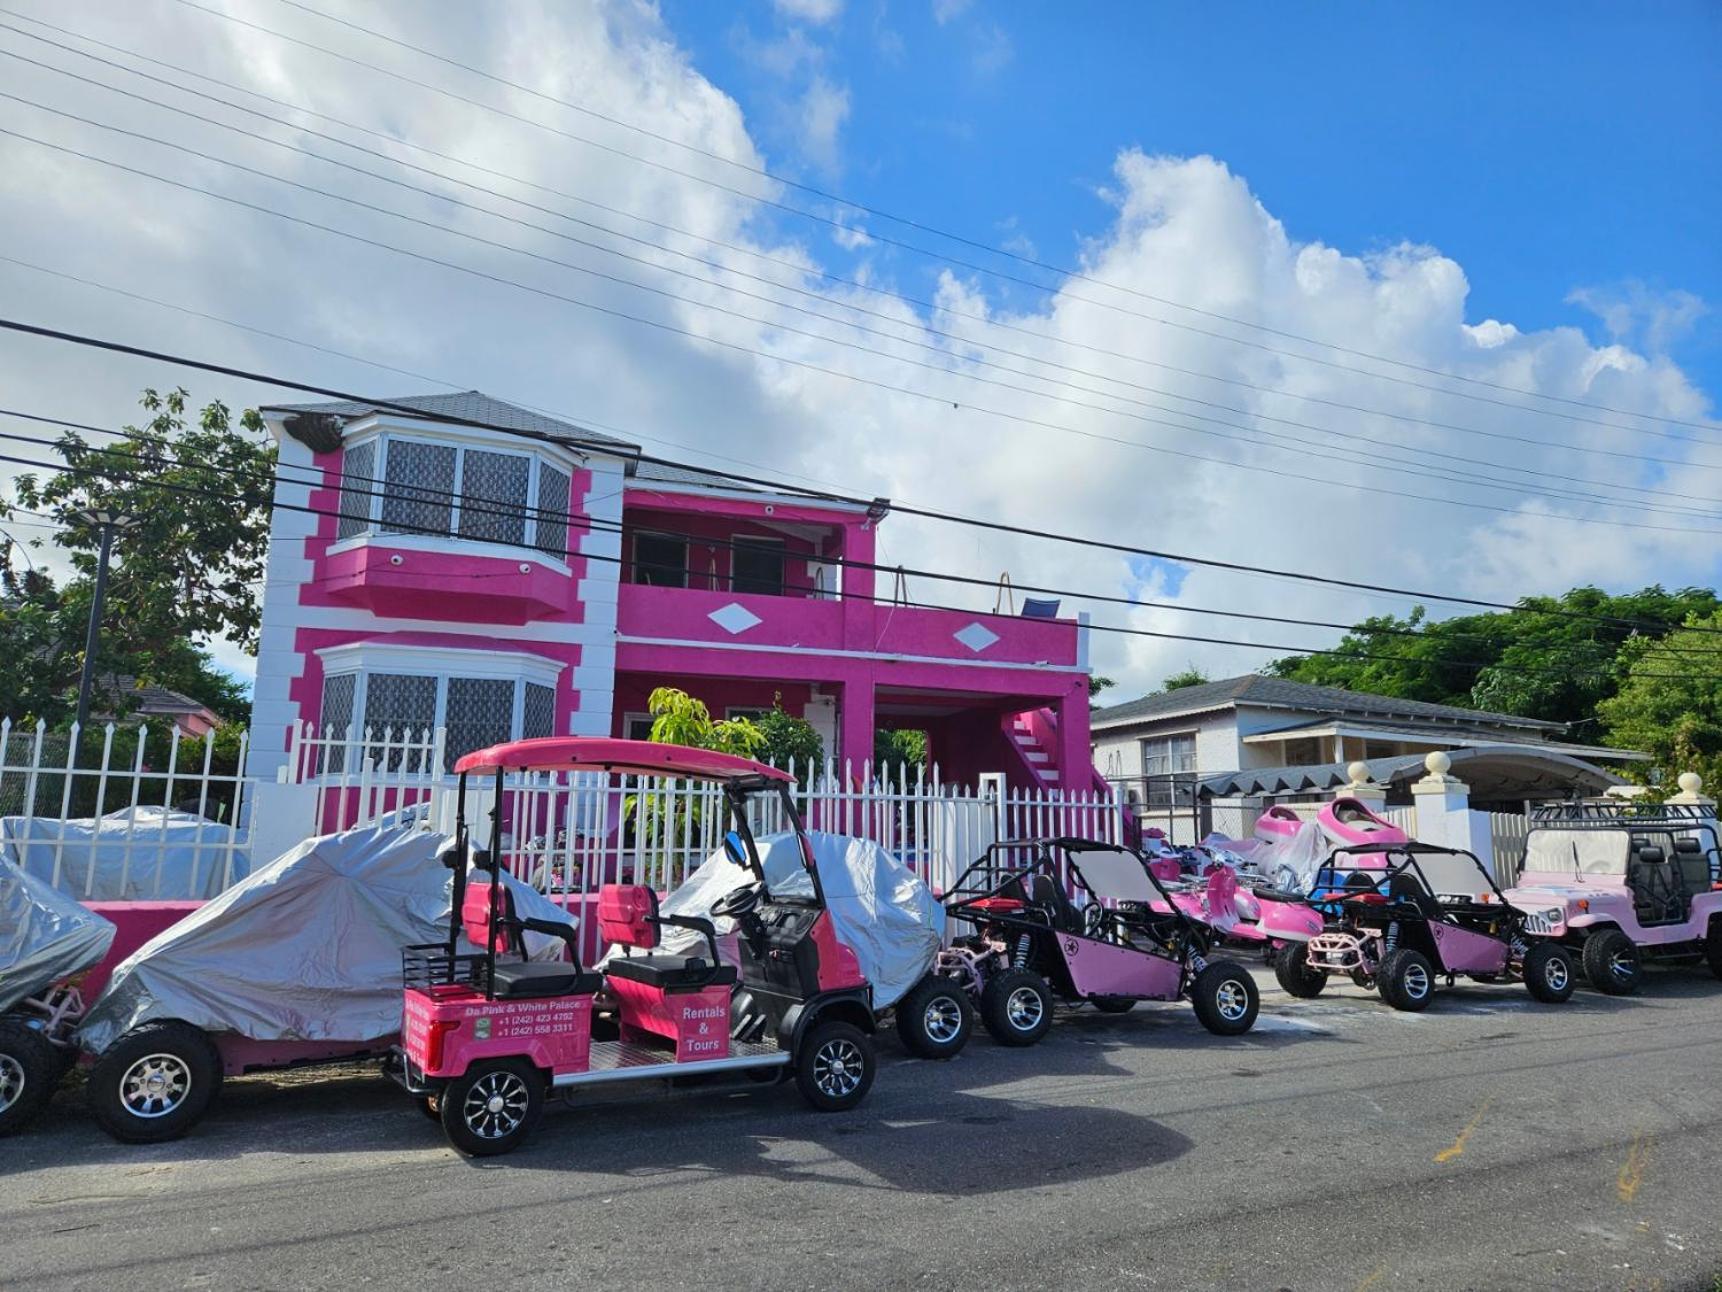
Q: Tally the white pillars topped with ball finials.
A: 3